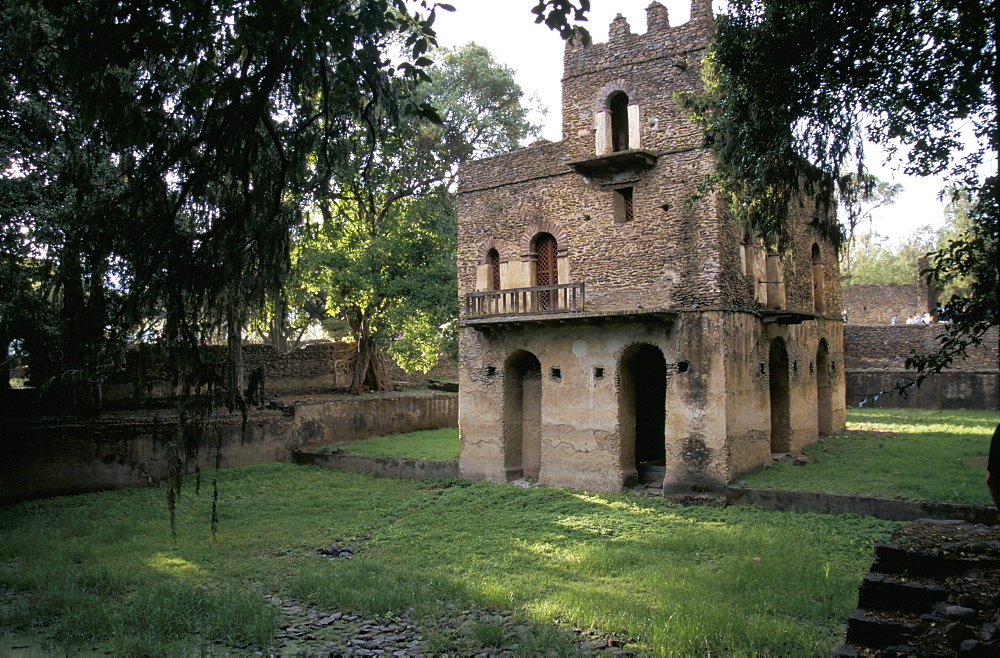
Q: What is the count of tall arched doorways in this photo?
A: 4